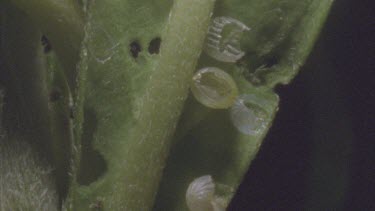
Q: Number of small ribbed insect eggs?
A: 4